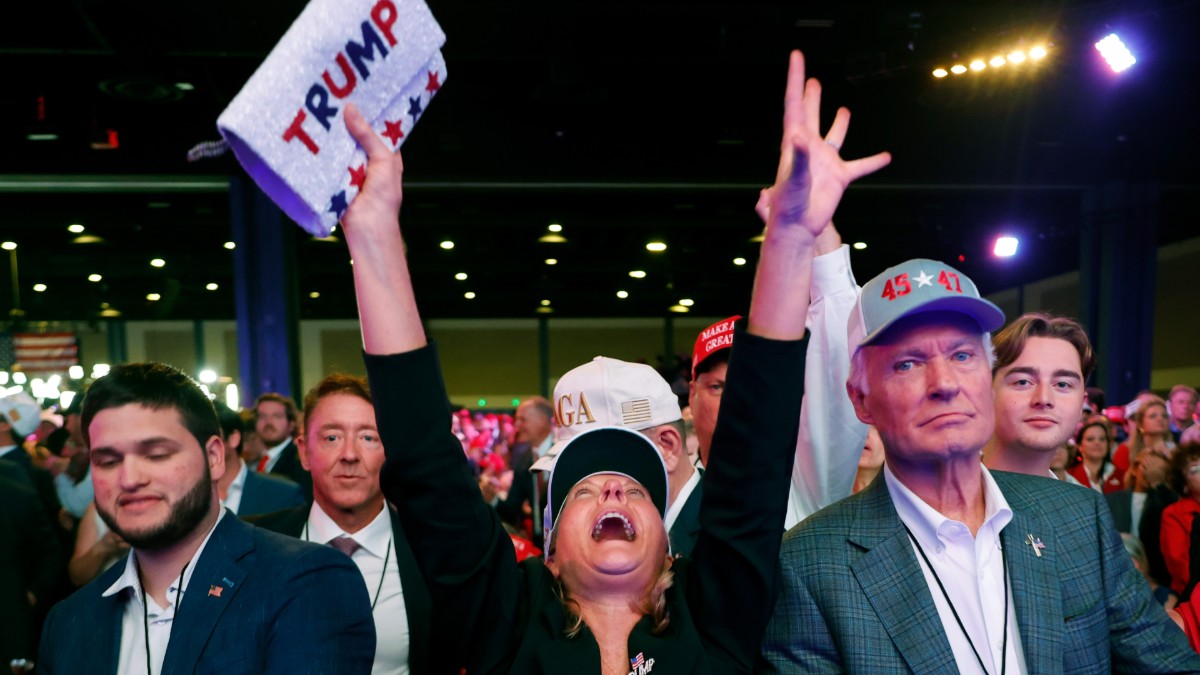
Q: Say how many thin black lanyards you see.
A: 3